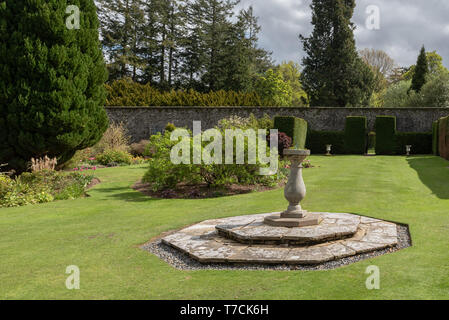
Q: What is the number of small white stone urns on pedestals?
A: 2